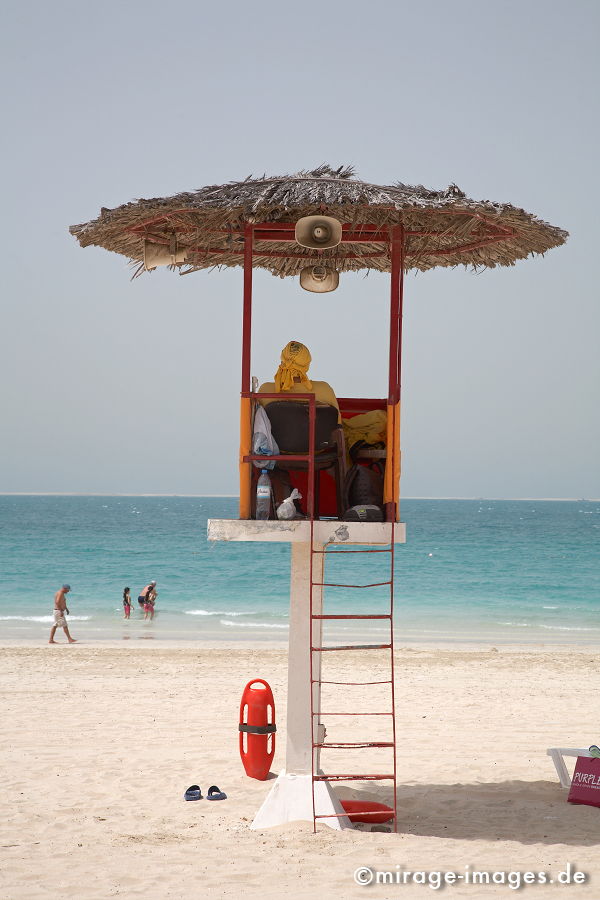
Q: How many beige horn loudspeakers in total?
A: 3